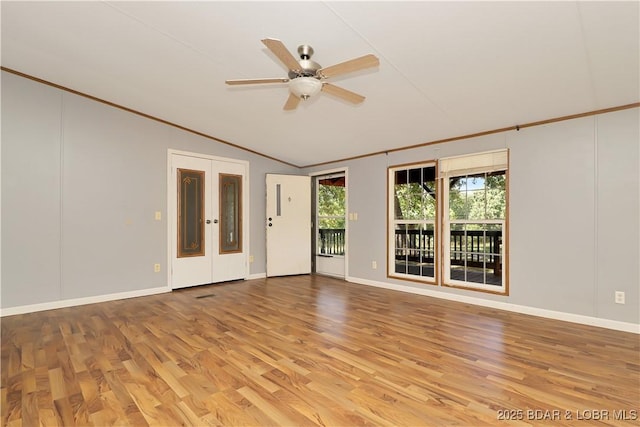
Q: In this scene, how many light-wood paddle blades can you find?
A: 5